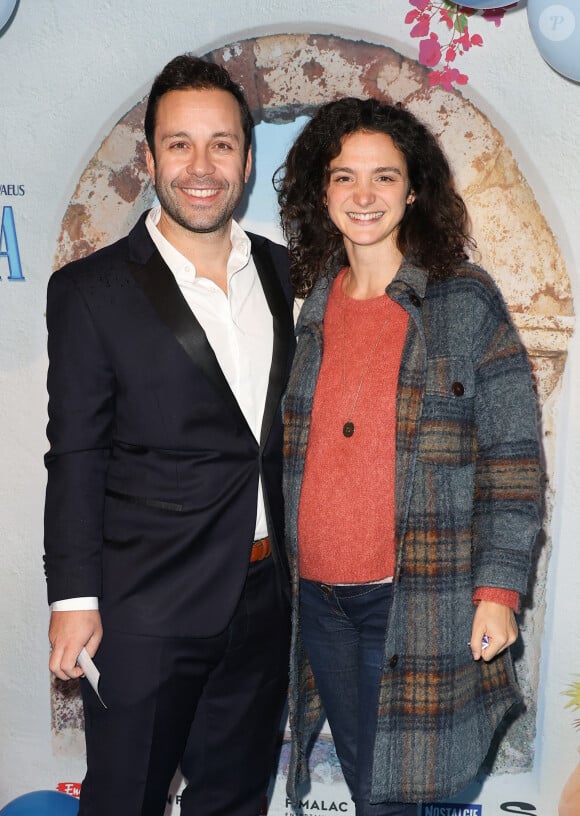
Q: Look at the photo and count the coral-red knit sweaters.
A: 1